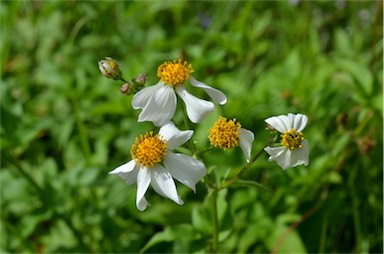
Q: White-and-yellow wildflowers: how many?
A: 4